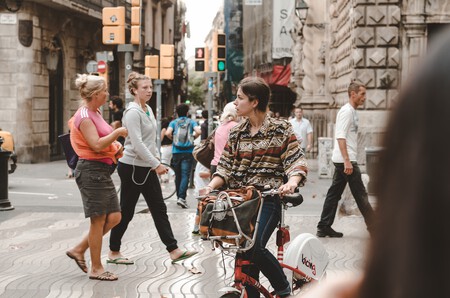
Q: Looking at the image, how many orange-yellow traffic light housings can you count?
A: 6